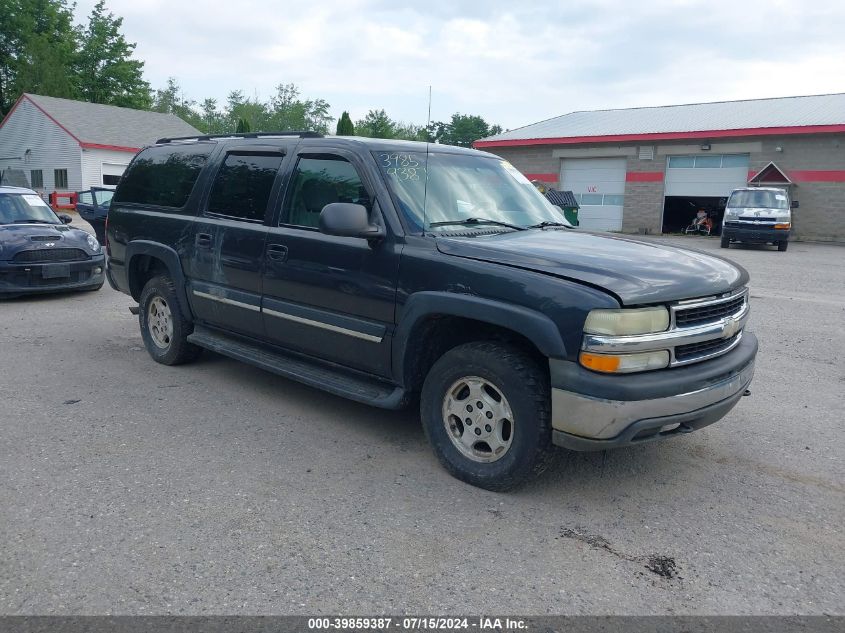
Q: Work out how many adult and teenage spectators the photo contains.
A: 0